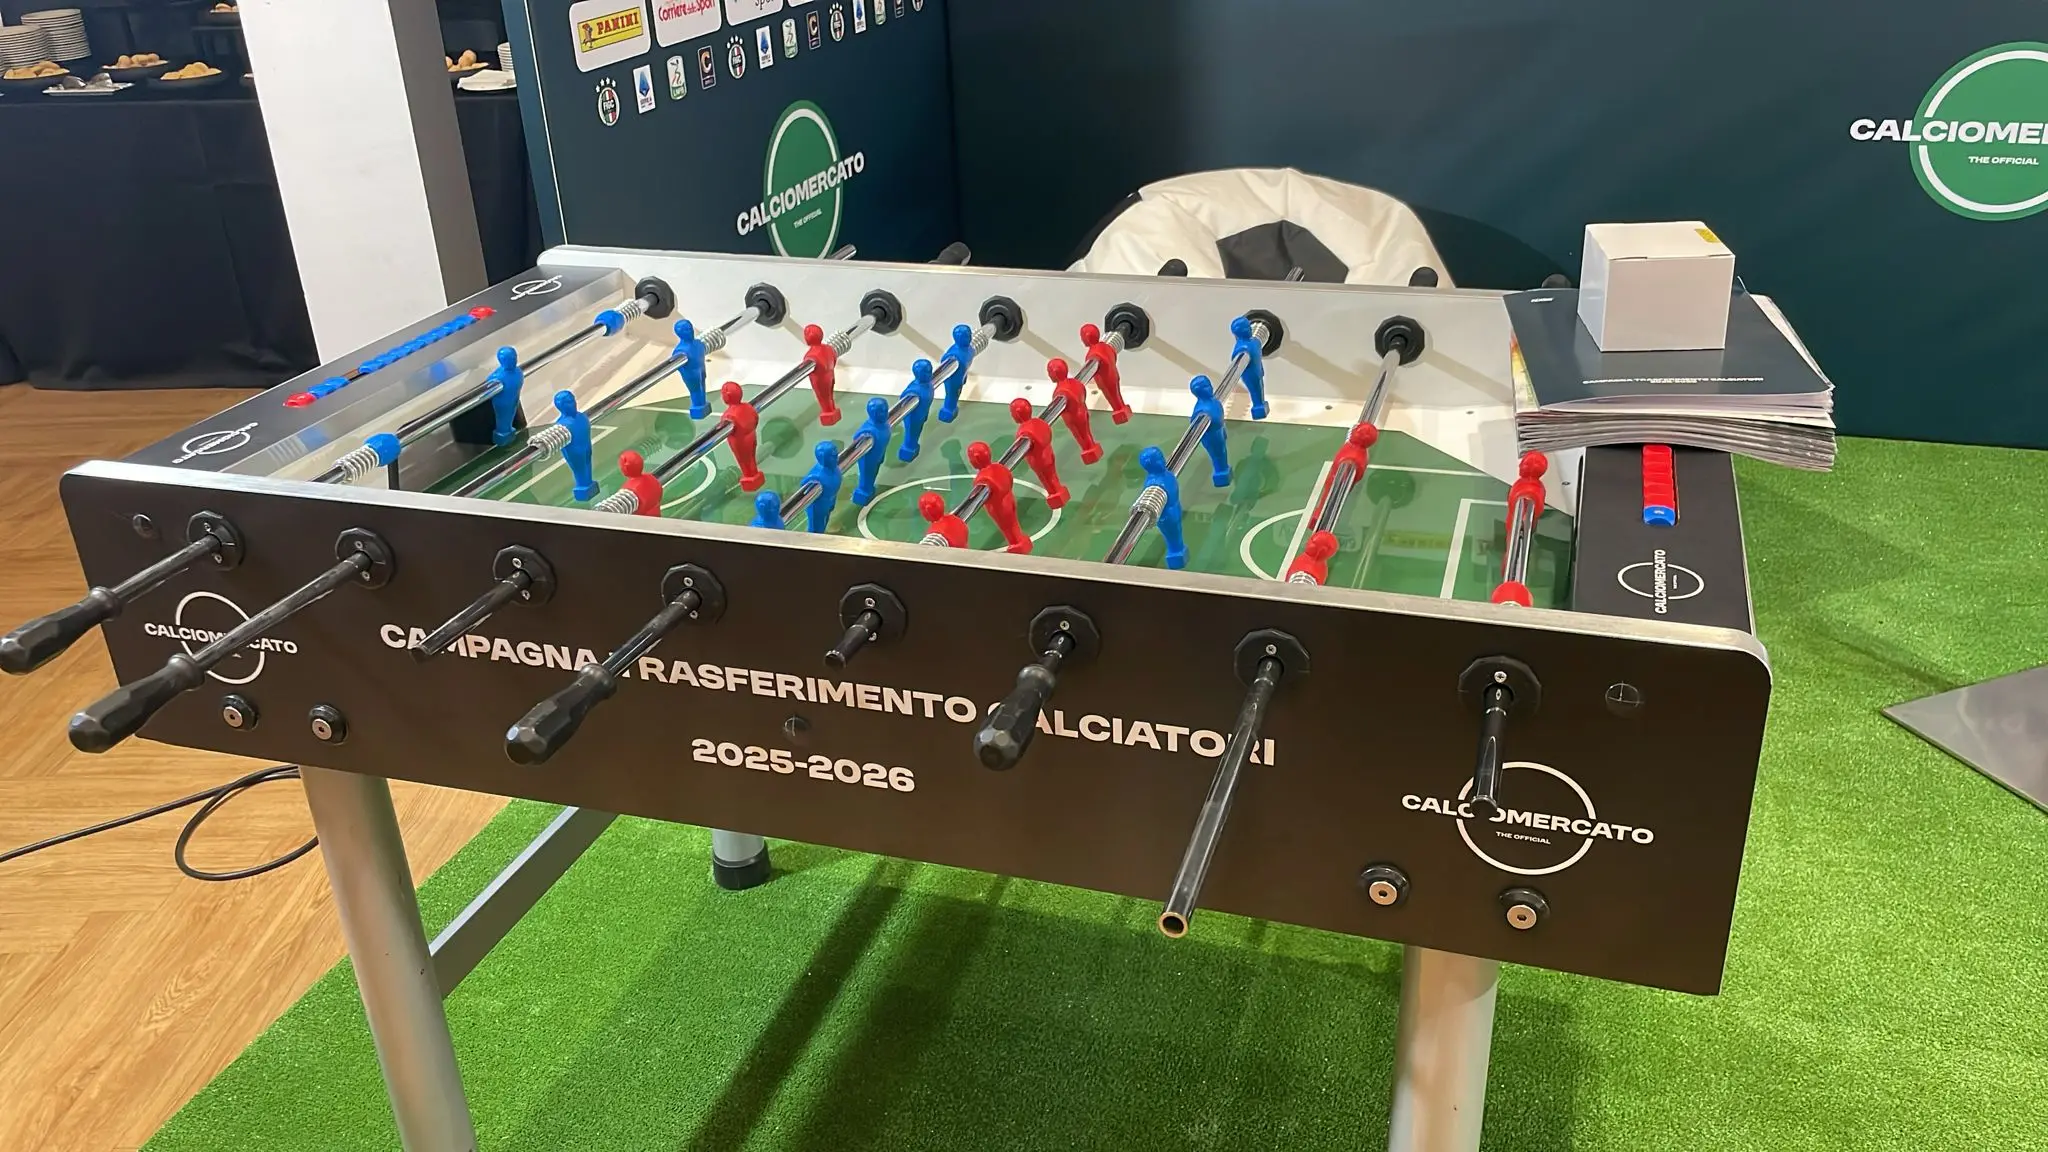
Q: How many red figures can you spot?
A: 11